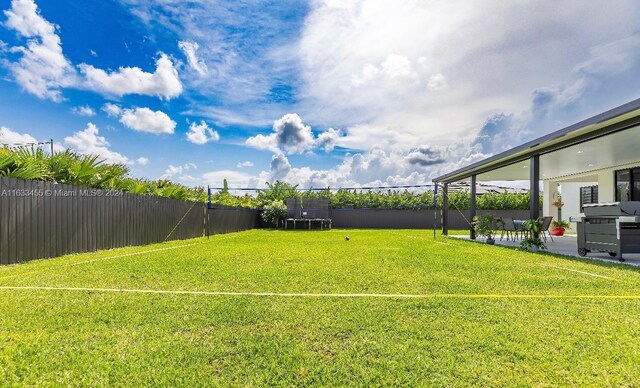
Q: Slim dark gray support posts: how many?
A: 3